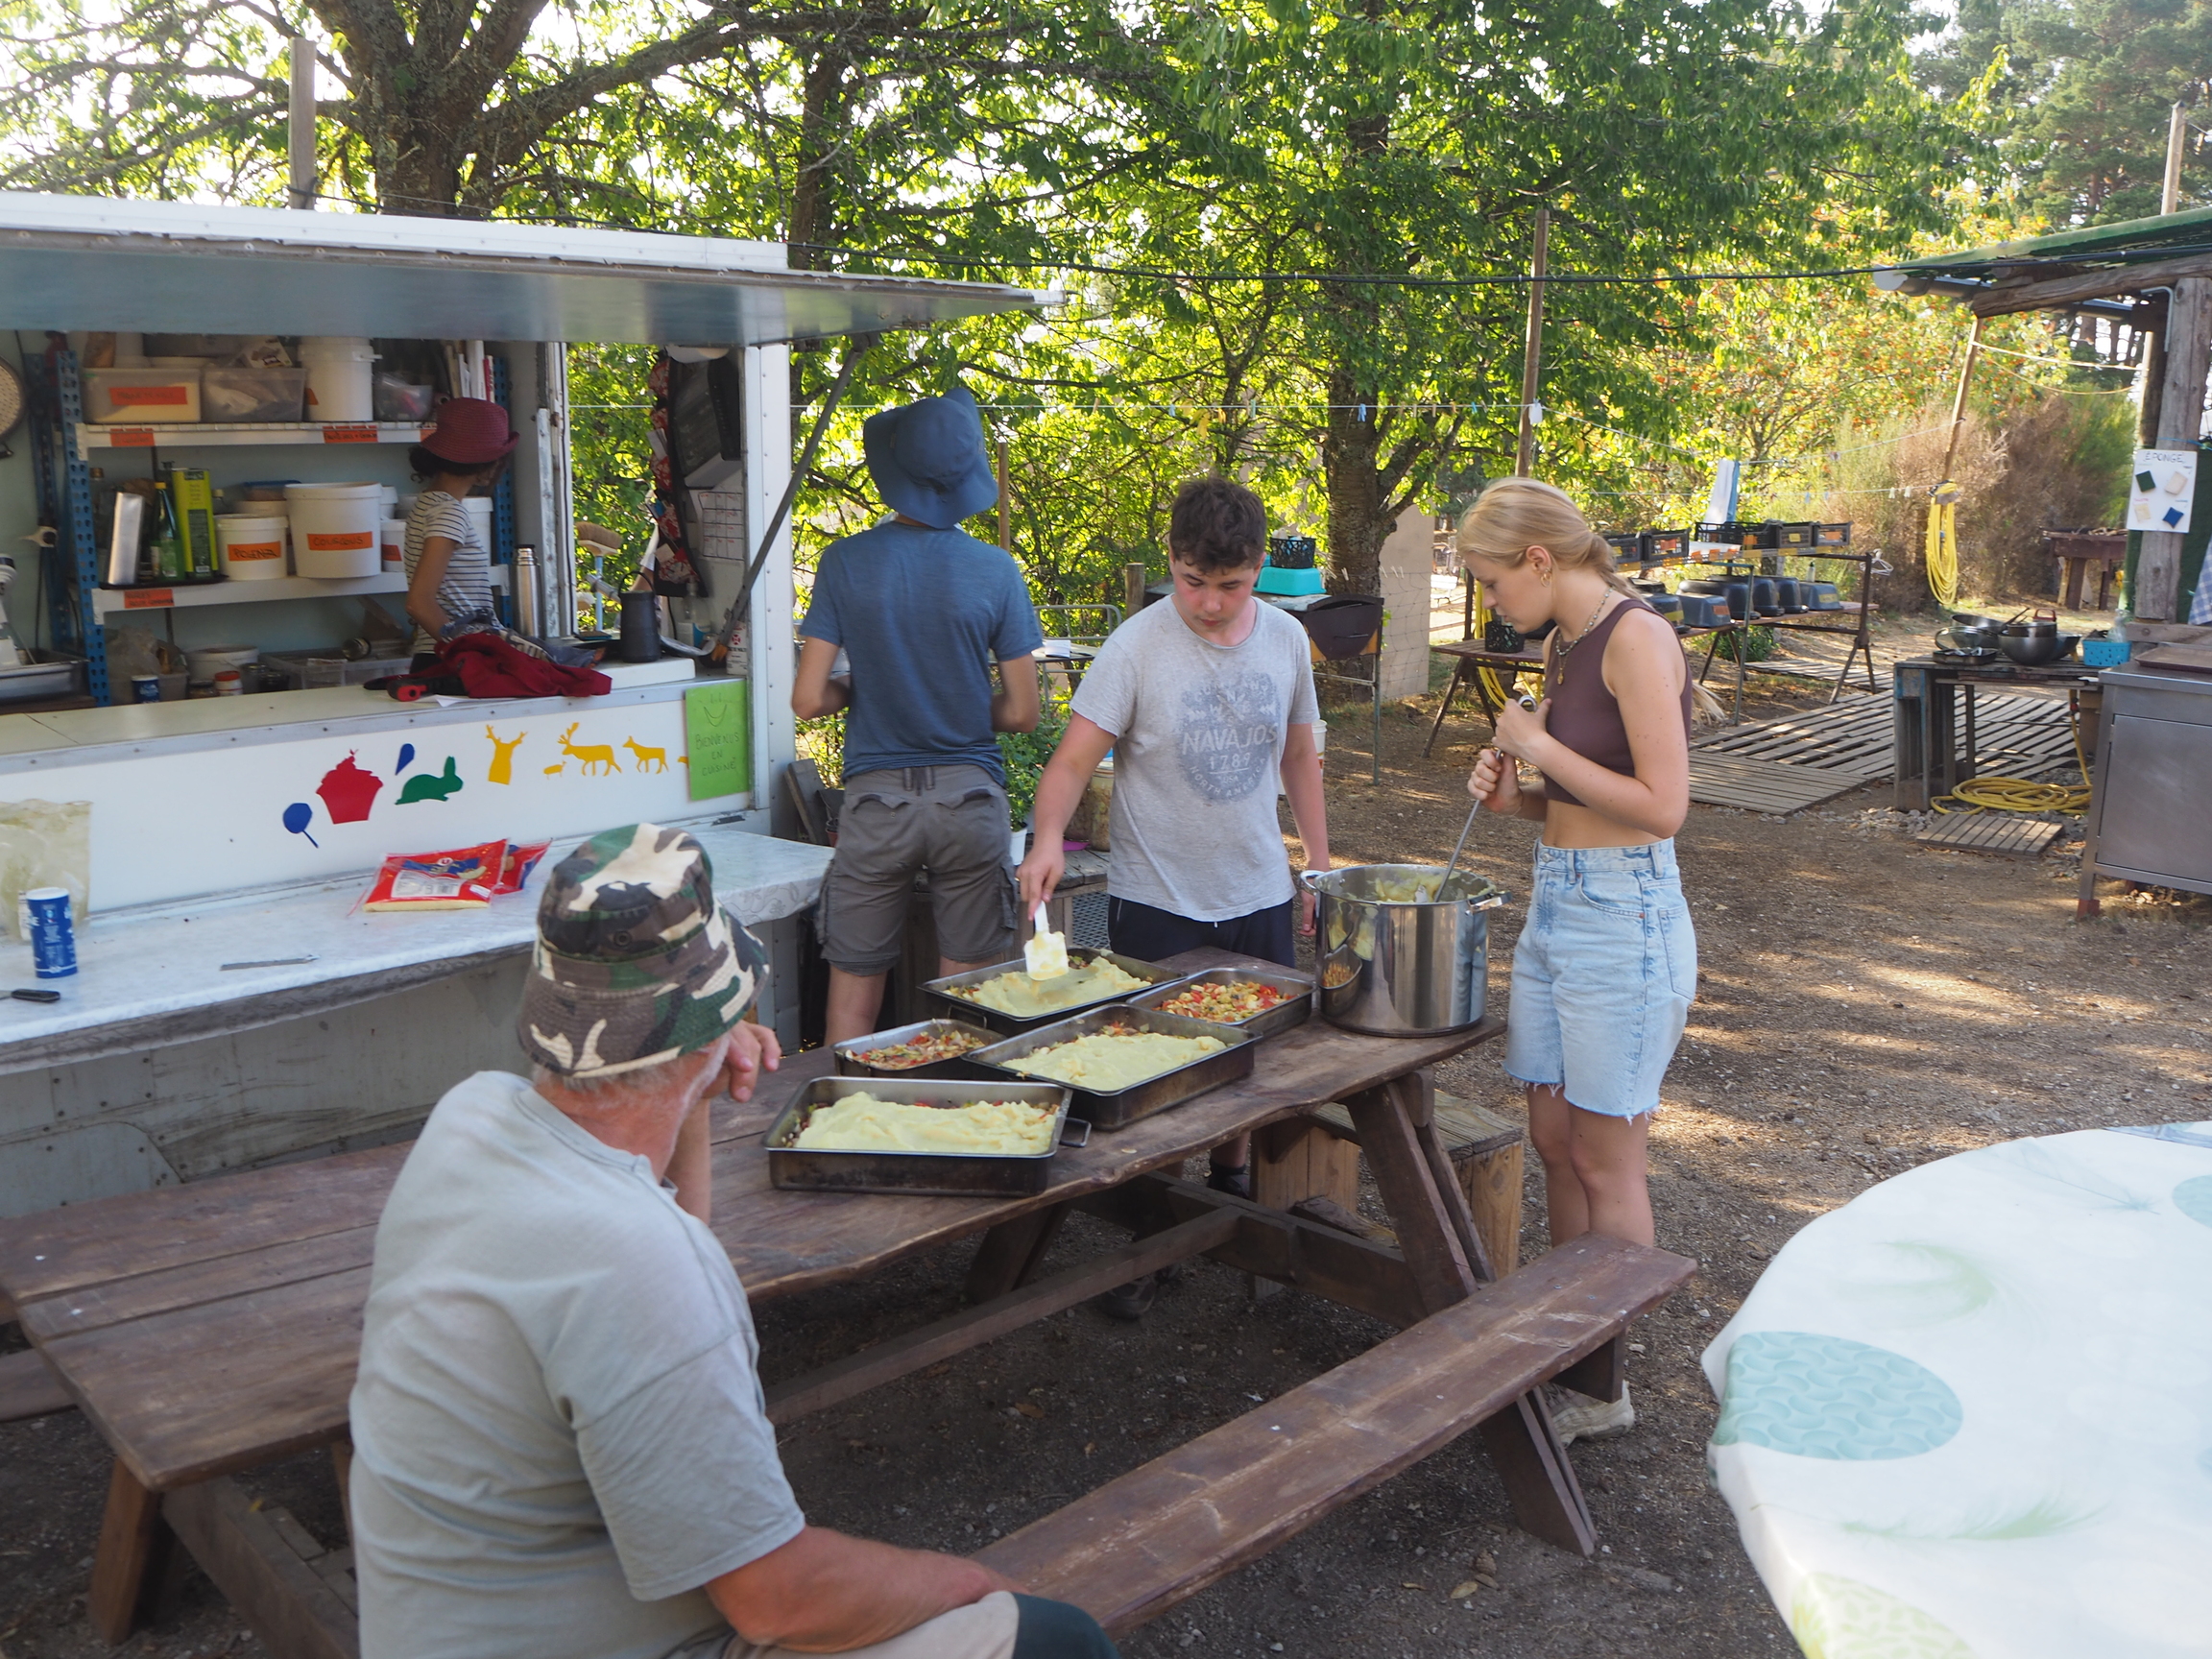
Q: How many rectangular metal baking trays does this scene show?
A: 5